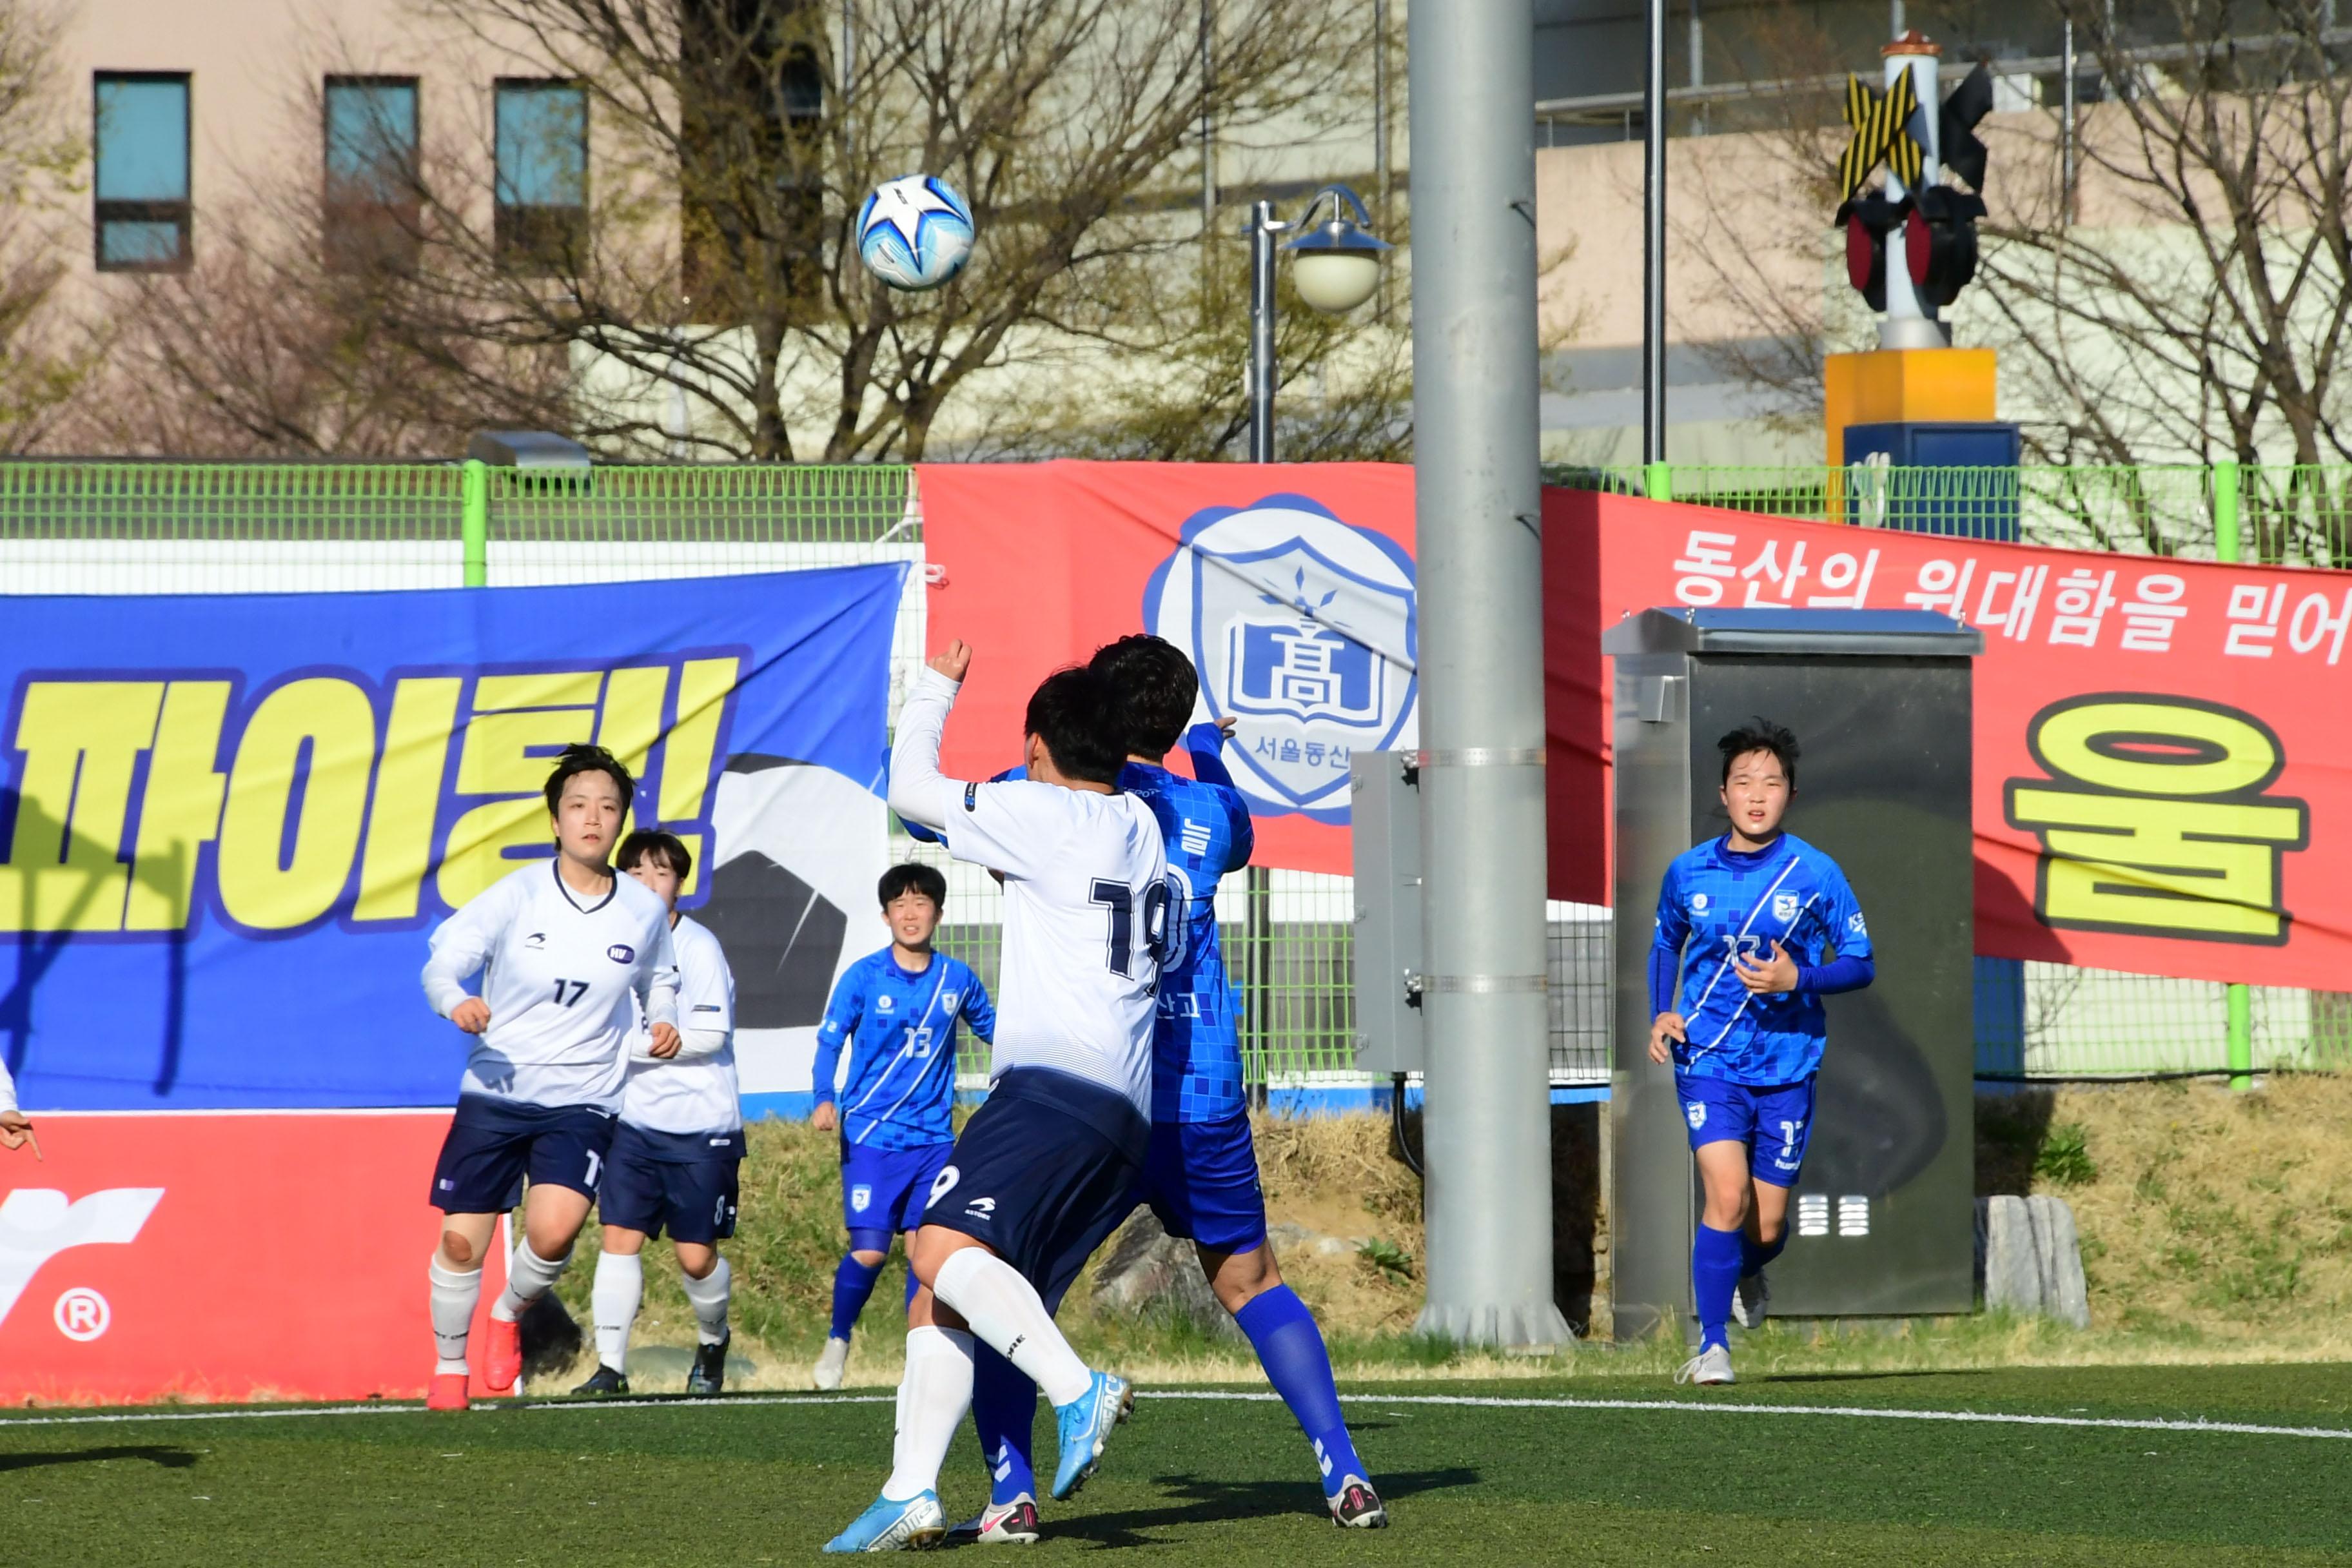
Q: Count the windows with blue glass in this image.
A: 3